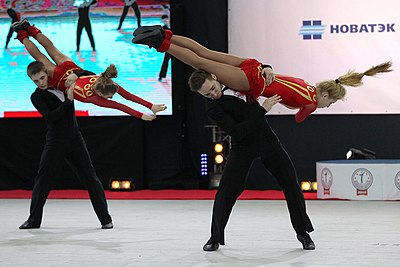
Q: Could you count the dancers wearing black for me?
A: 2